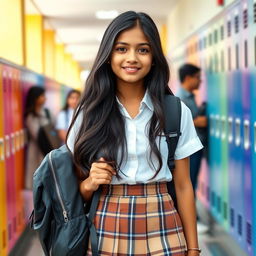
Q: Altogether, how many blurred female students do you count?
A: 2